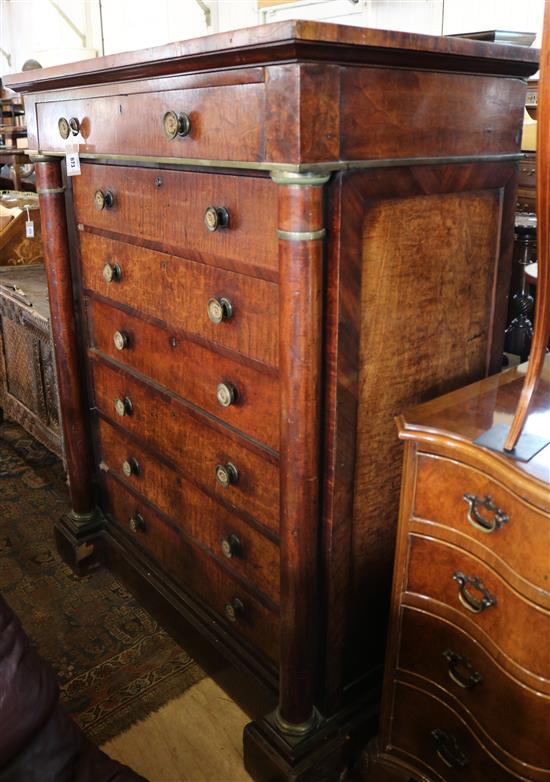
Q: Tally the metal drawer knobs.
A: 14